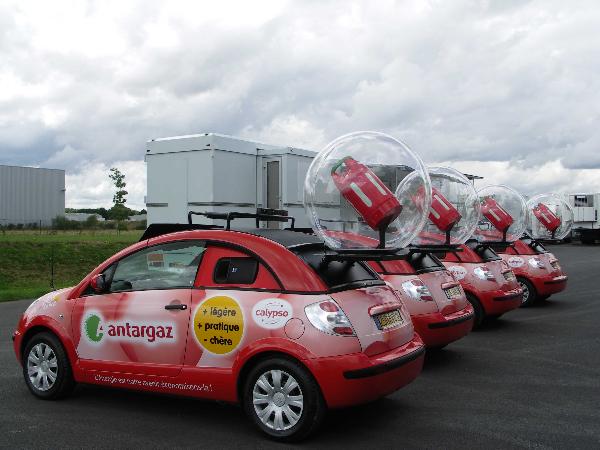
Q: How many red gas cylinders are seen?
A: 4